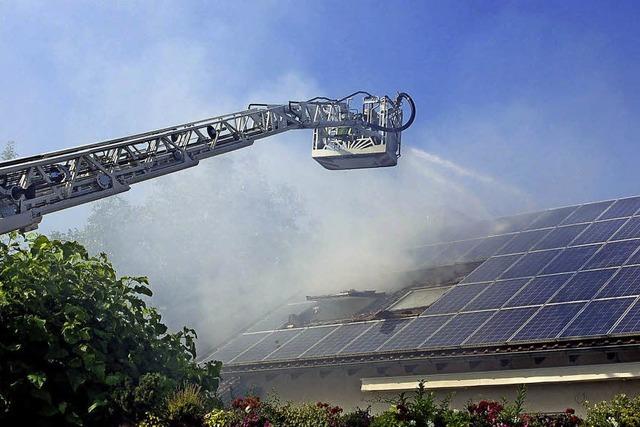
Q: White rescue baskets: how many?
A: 1